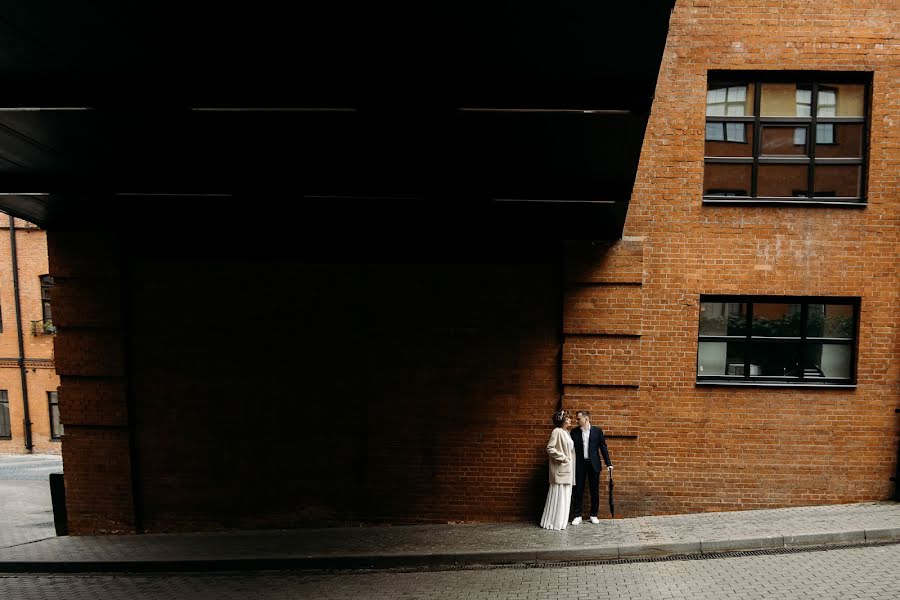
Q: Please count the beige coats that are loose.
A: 1